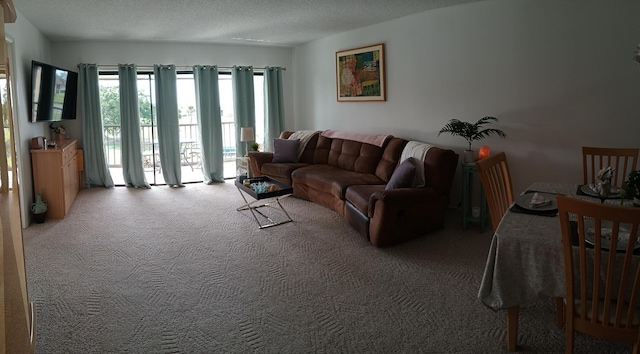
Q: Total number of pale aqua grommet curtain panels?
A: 6